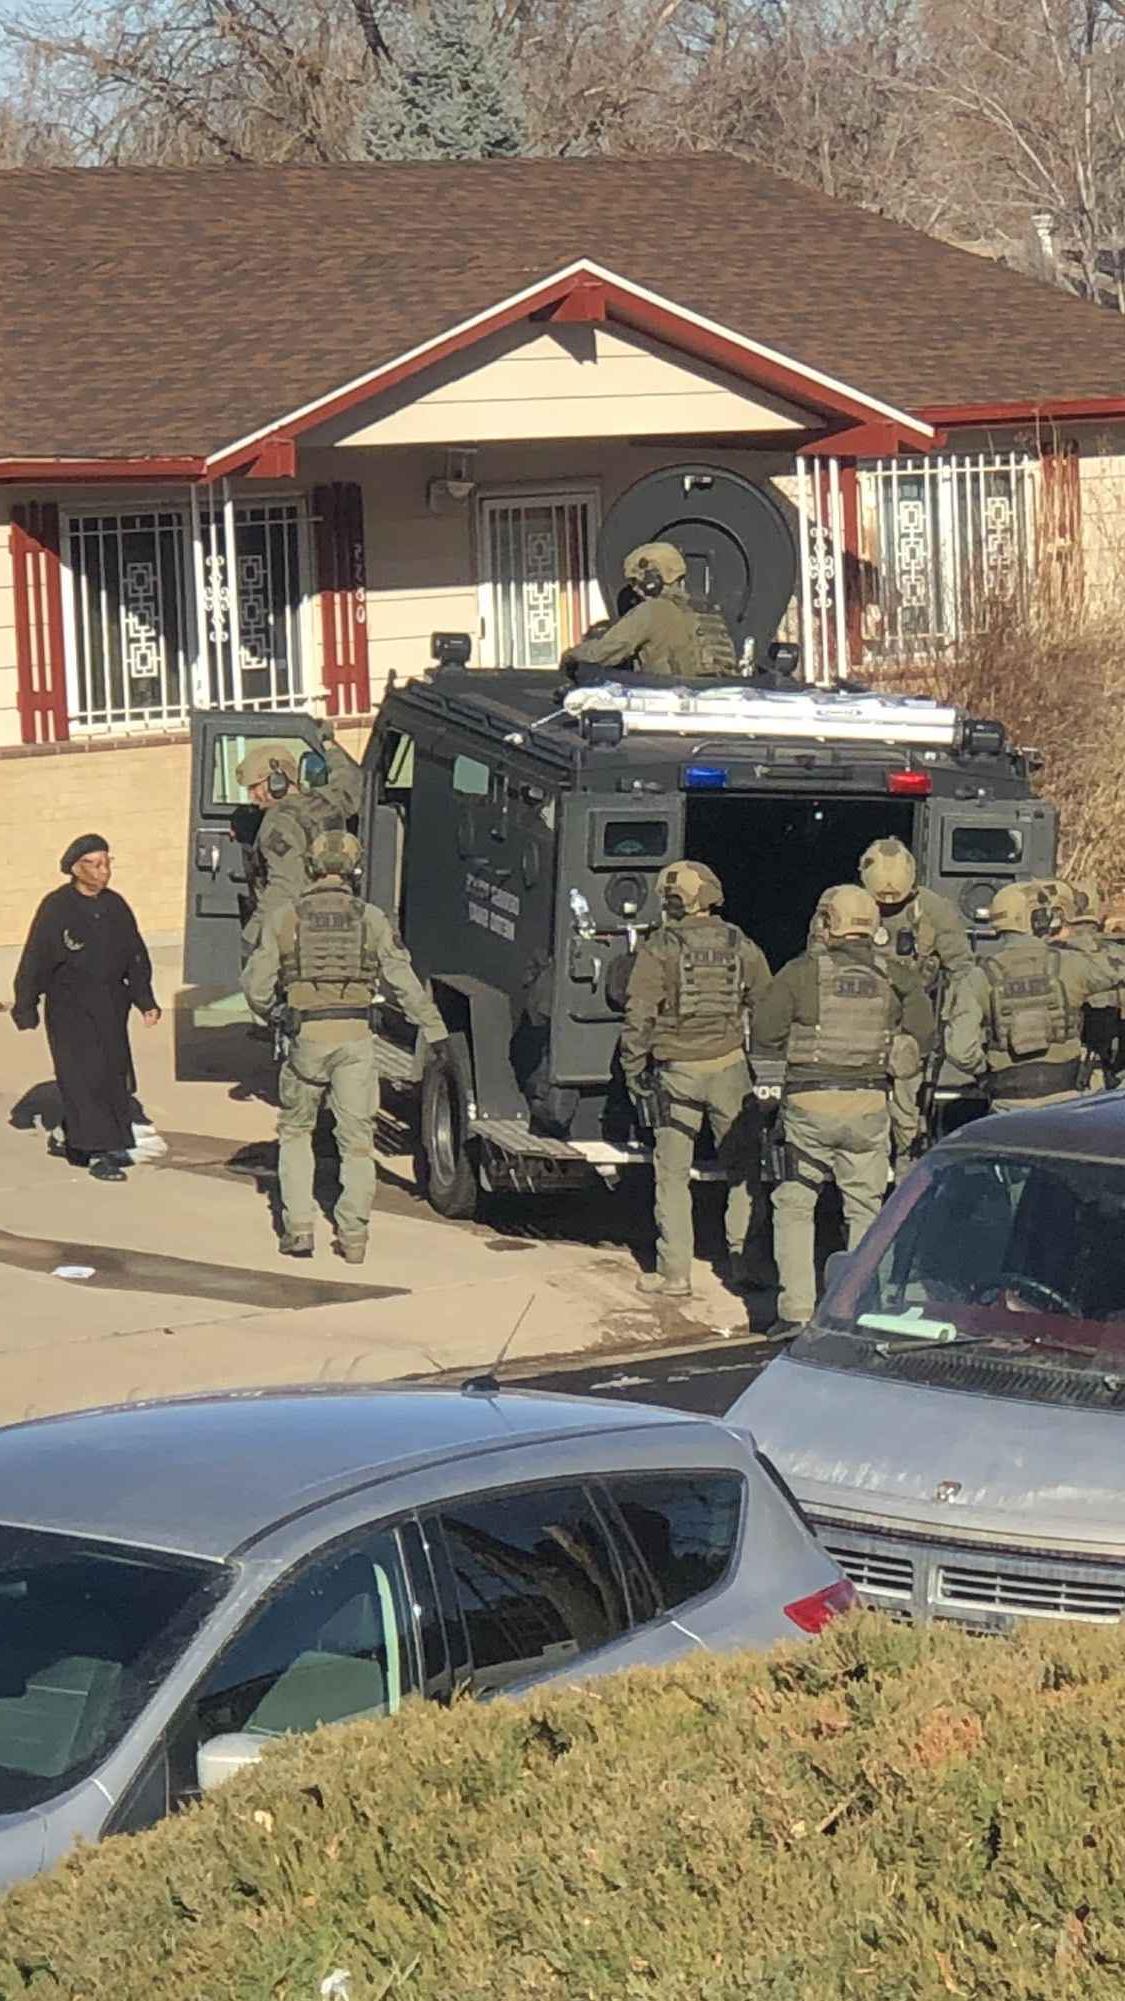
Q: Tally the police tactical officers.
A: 8